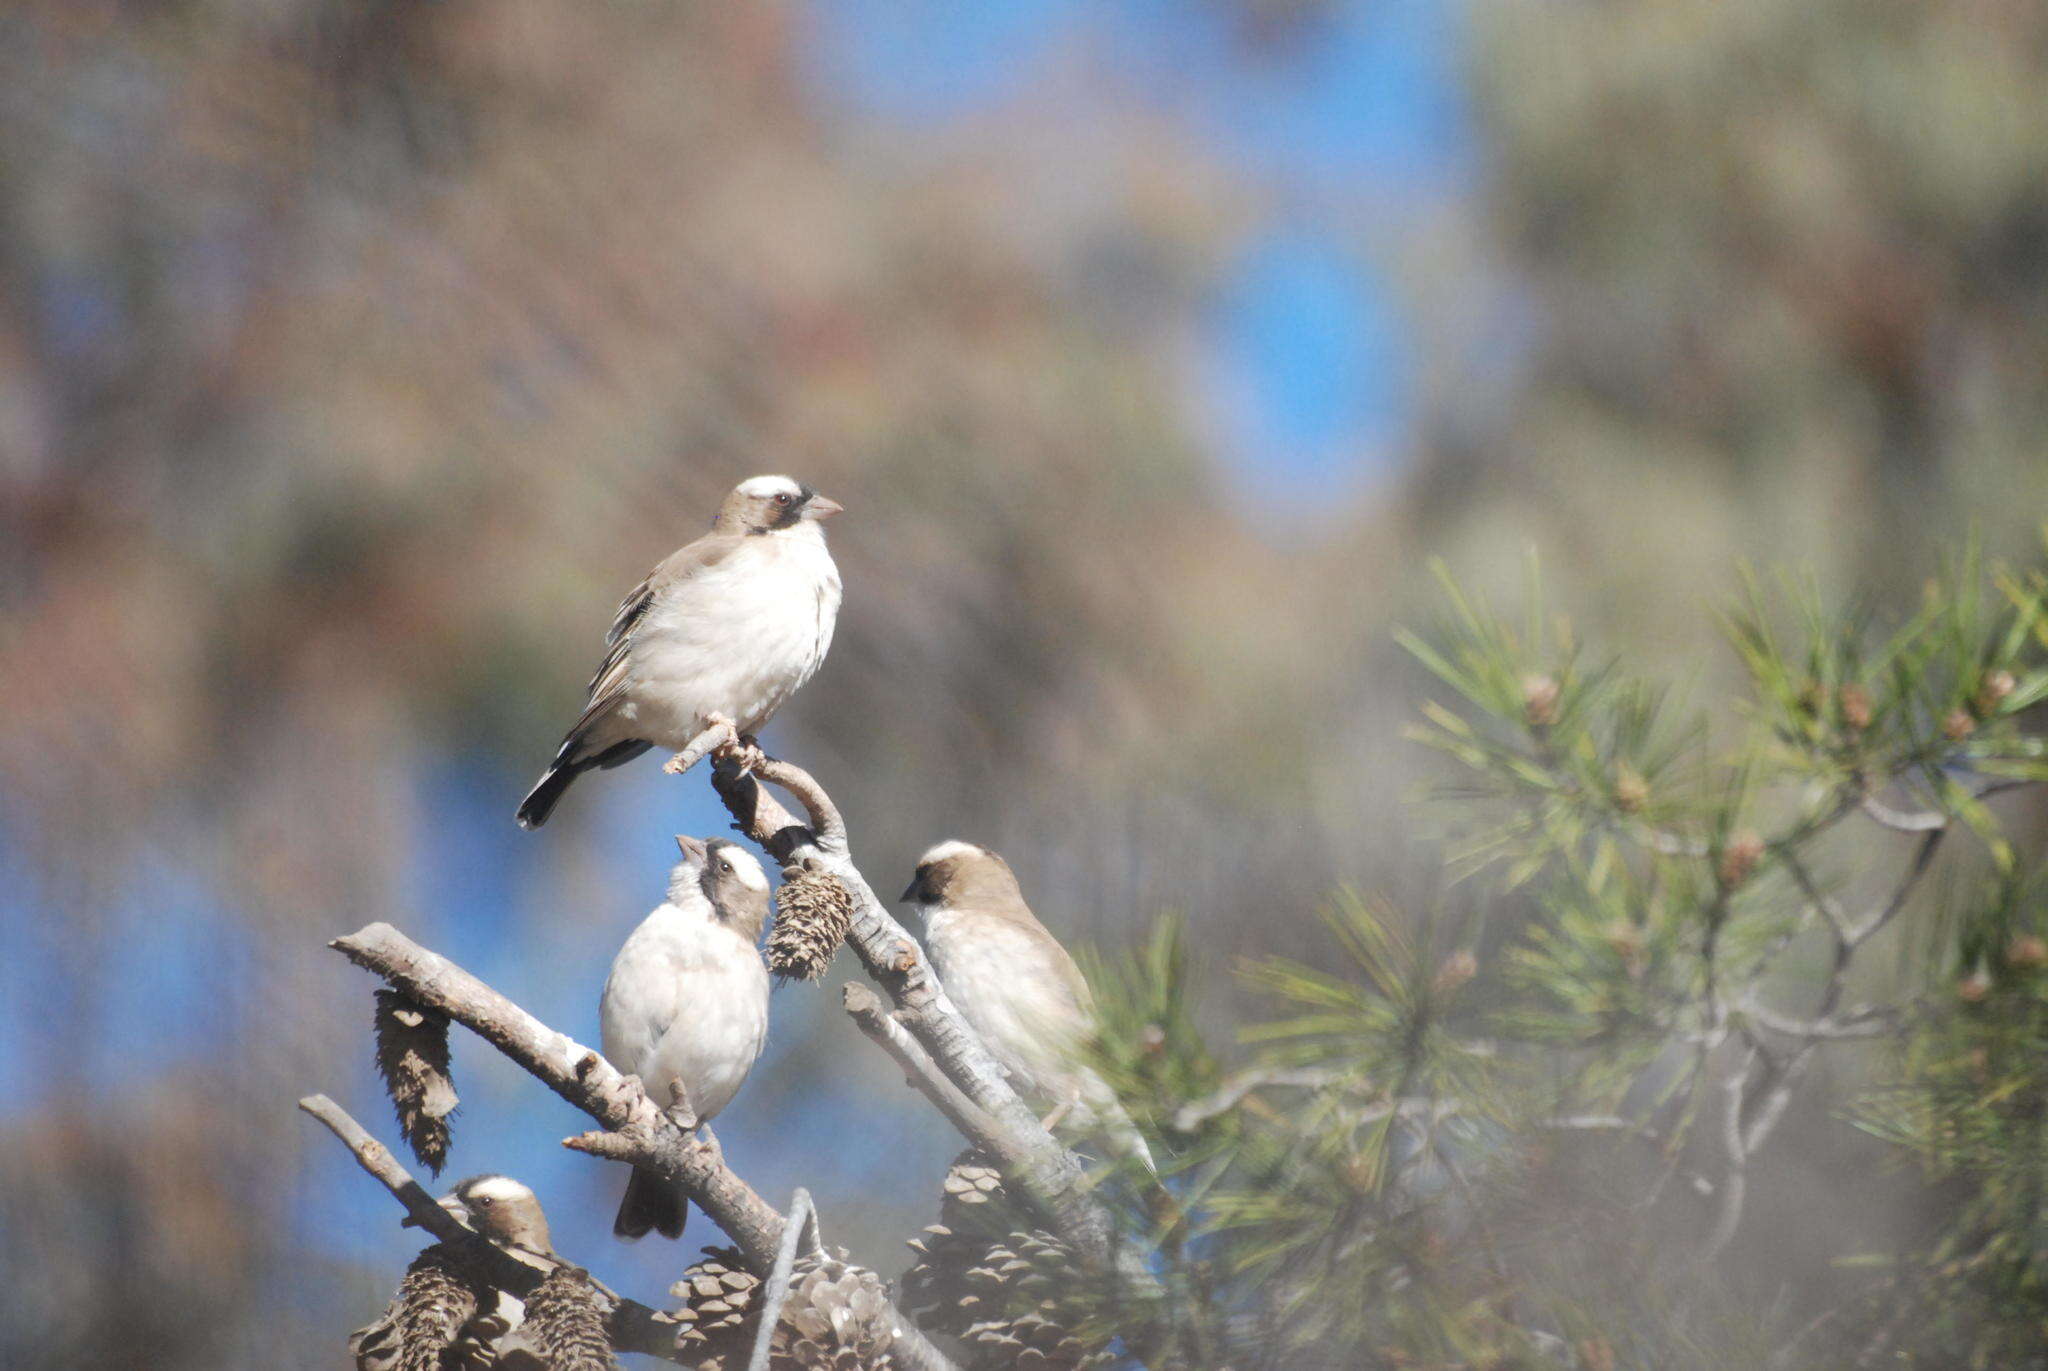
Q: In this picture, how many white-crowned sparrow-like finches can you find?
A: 4